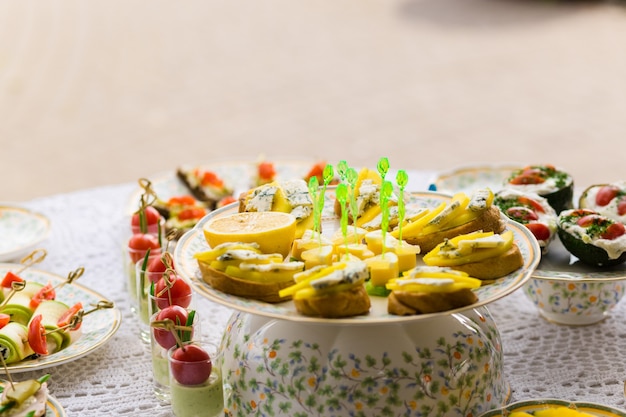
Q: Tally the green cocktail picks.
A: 8